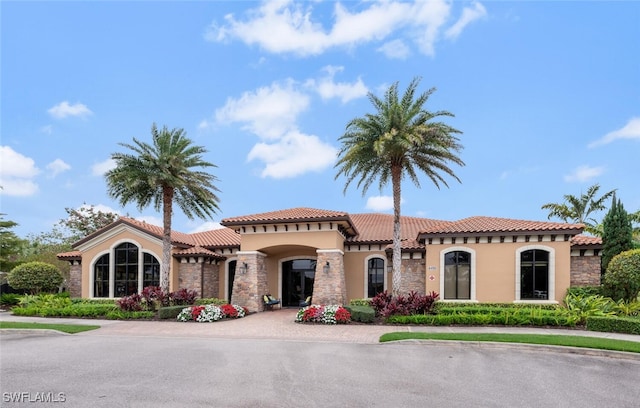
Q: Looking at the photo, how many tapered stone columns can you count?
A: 2